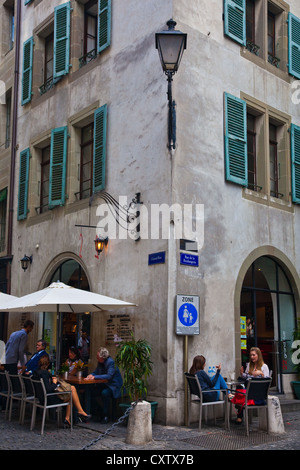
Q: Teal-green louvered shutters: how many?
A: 10